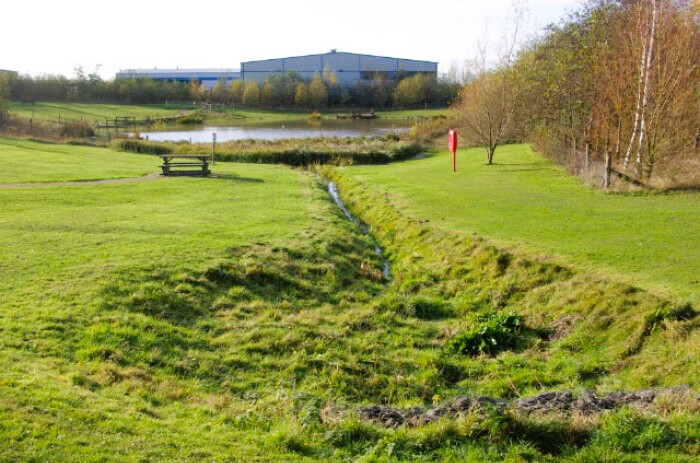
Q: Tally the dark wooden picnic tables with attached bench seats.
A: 1